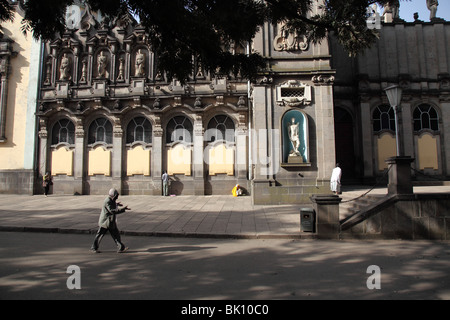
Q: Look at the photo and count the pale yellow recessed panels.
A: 7